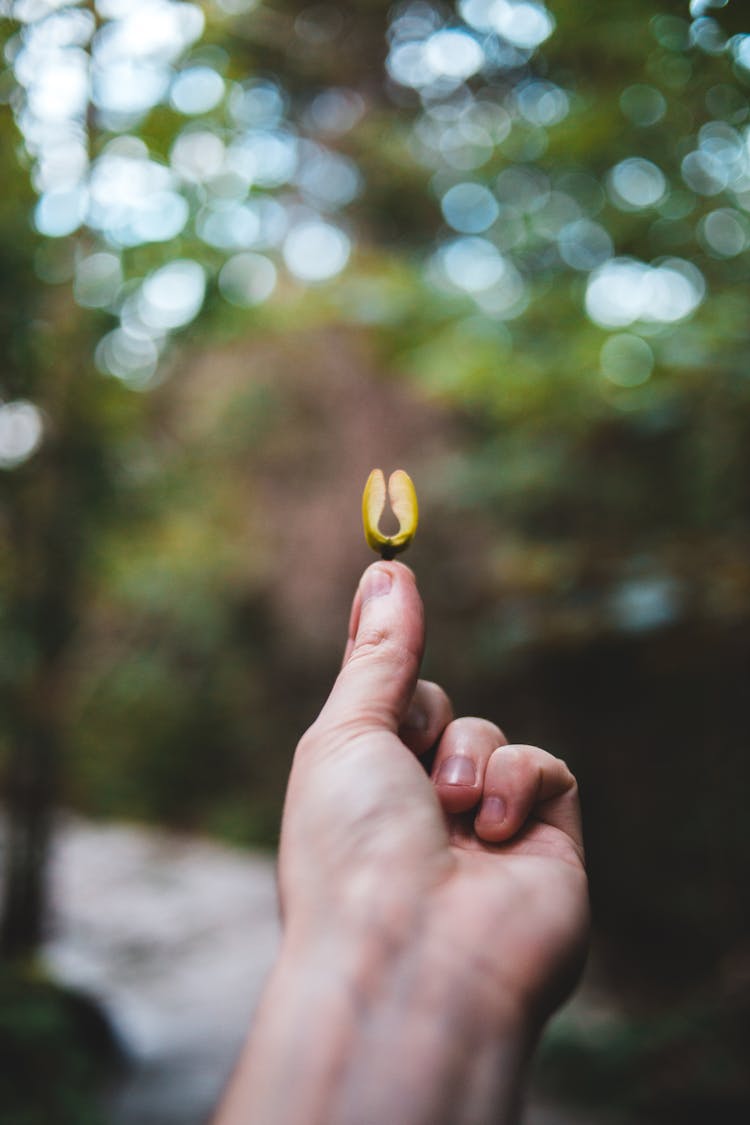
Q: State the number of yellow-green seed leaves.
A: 2